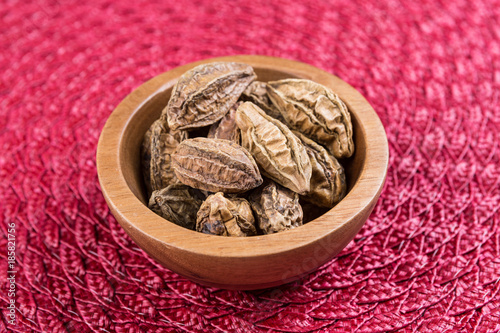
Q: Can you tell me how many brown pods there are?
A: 11